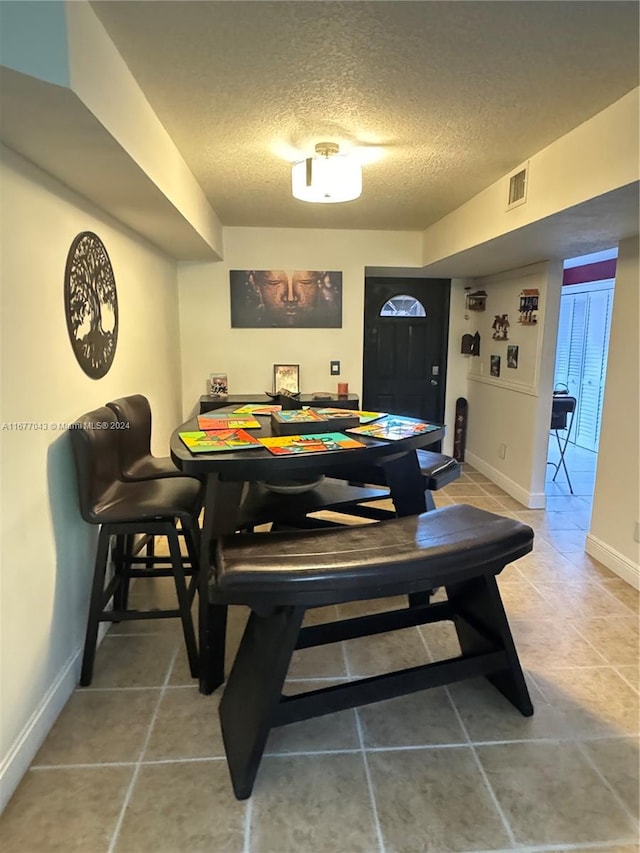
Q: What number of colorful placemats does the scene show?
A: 6